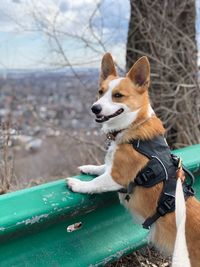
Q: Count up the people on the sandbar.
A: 0